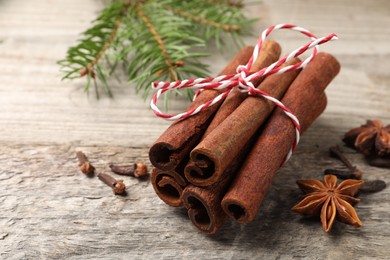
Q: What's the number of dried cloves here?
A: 5